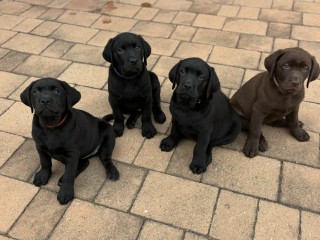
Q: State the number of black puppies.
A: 3